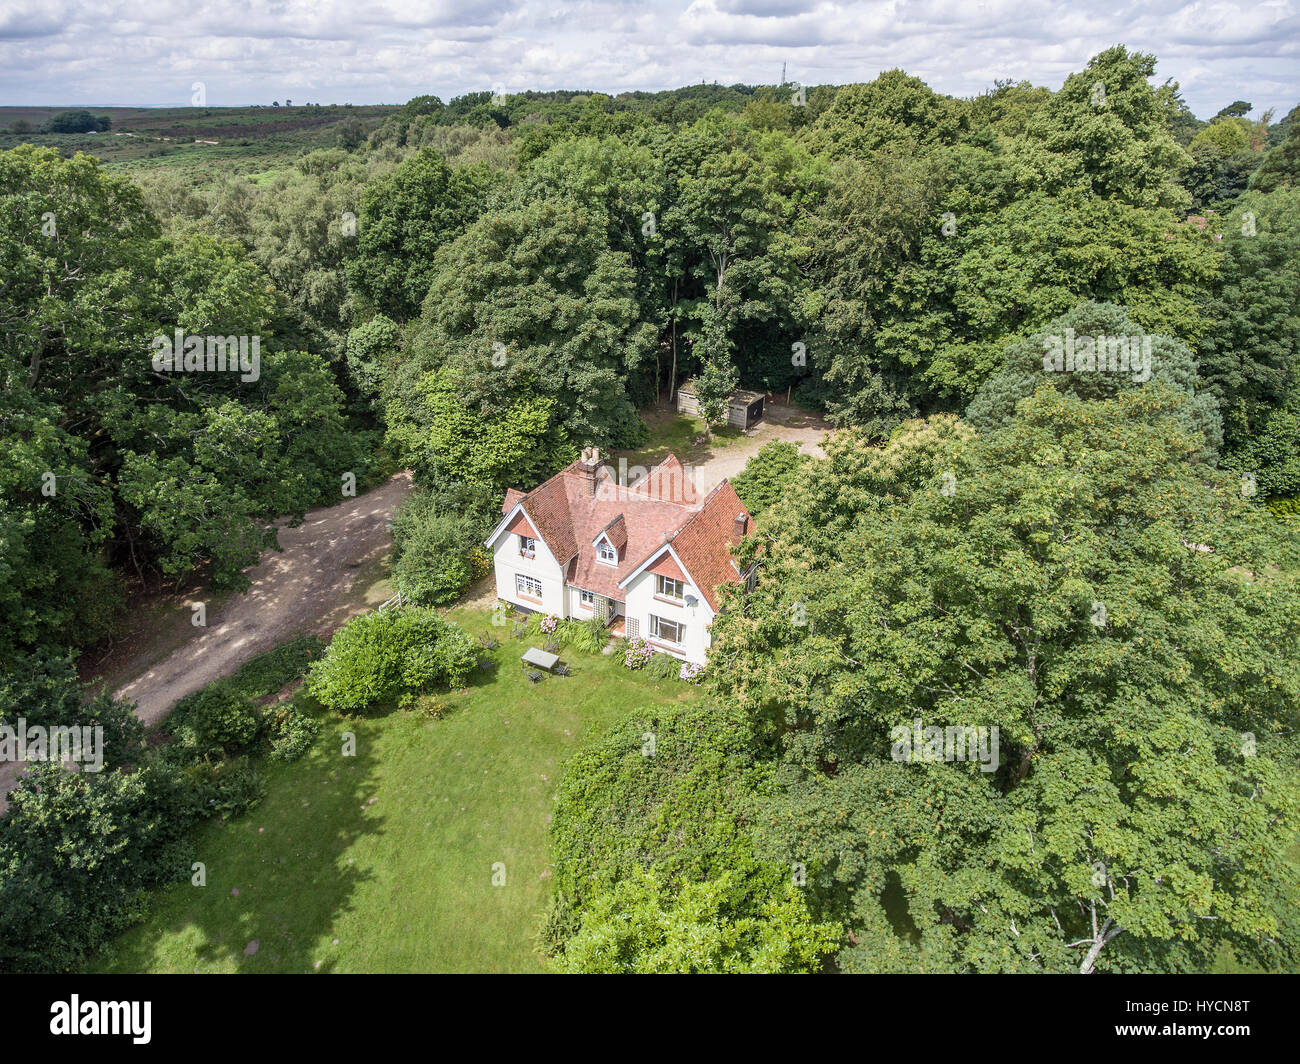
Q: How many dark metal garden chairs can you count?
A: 6